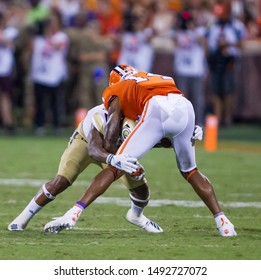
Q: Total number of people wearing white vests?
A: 4